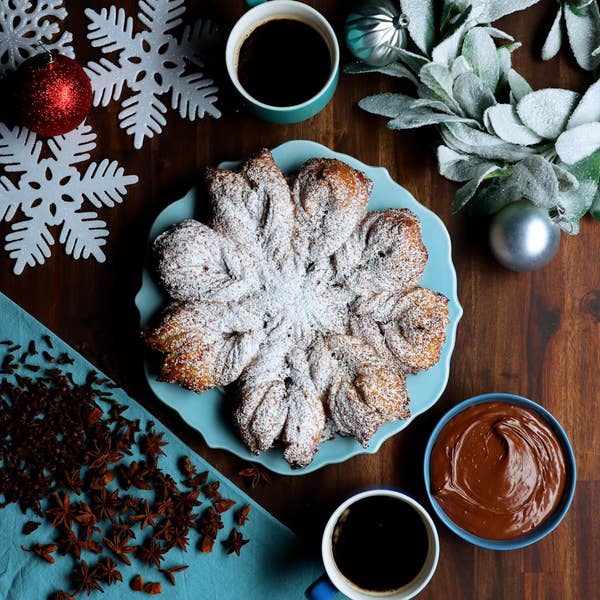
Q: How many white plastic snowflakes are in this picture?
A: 3